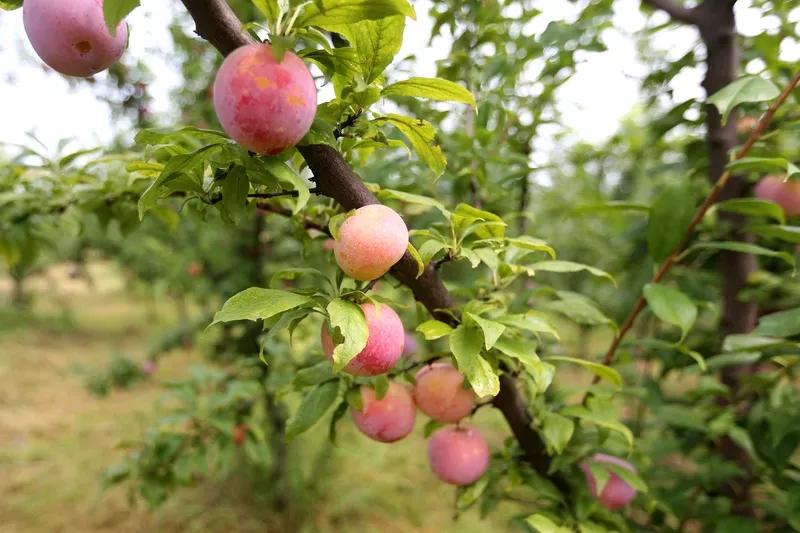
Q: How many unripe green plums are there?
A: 0